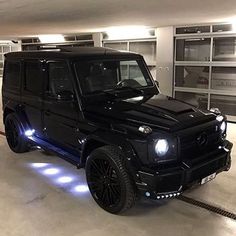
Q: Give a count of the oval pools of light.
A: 4